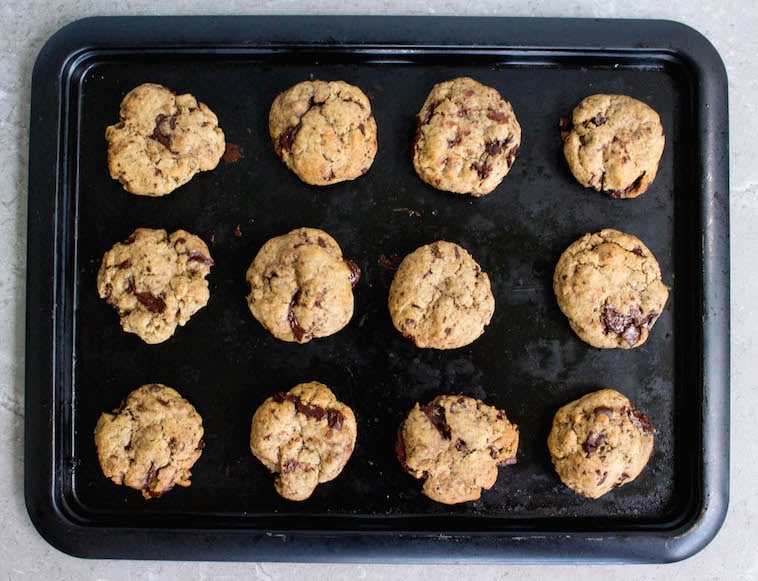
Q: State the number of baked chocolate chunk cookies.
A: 12